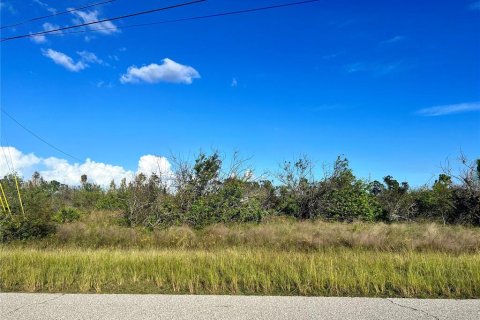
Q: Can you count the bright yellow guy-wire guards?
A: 3